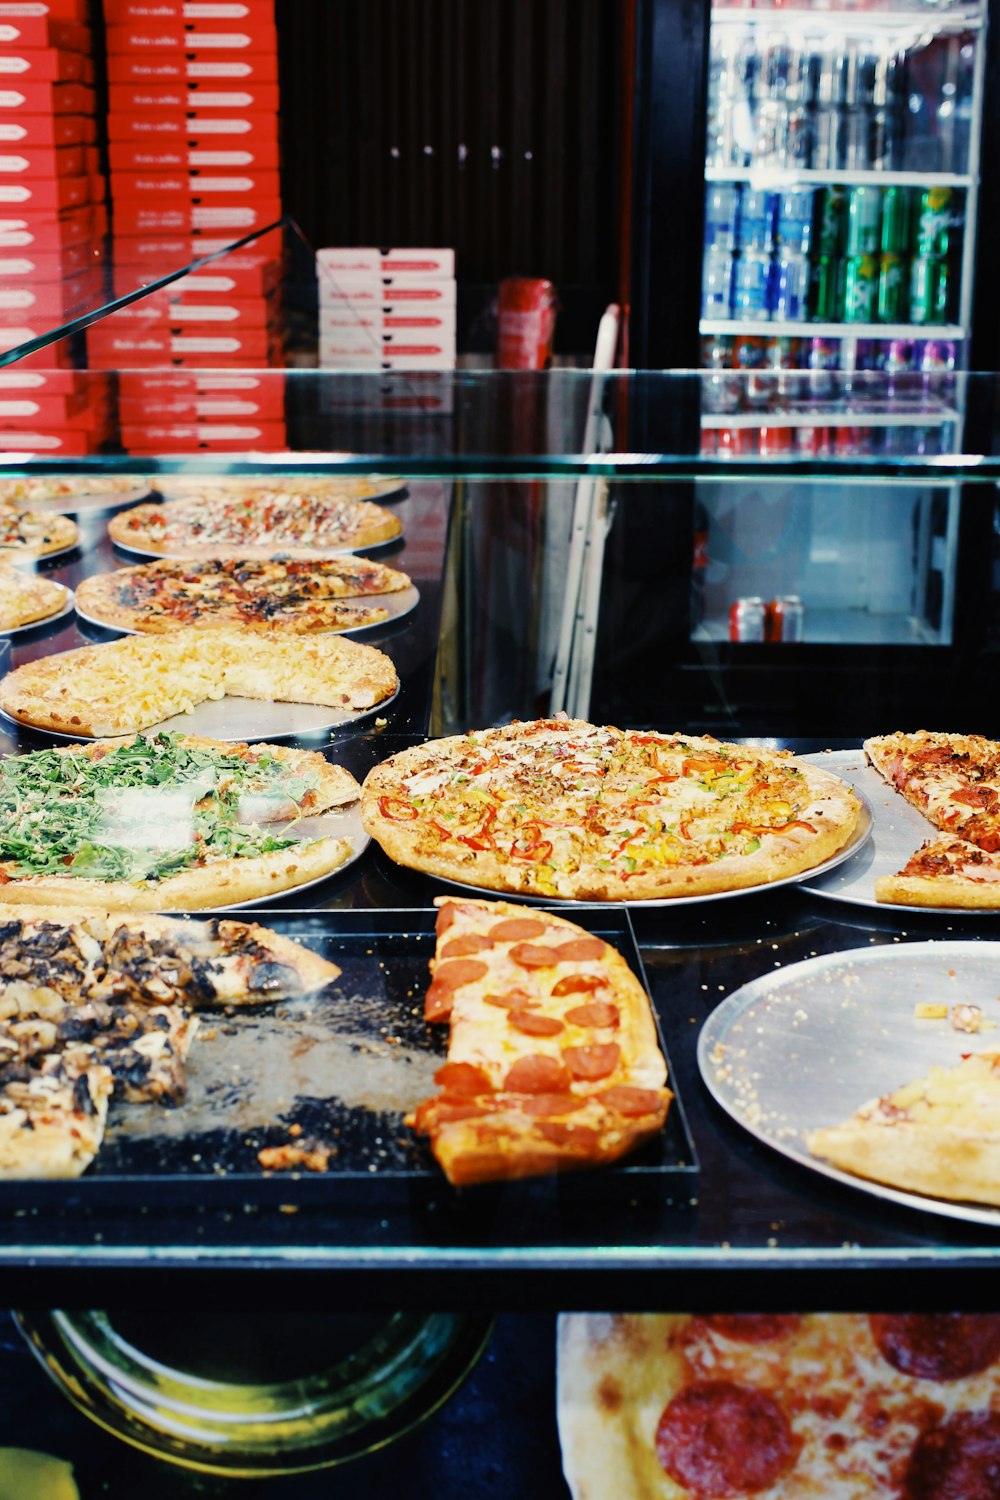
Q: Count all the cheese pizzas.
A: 1